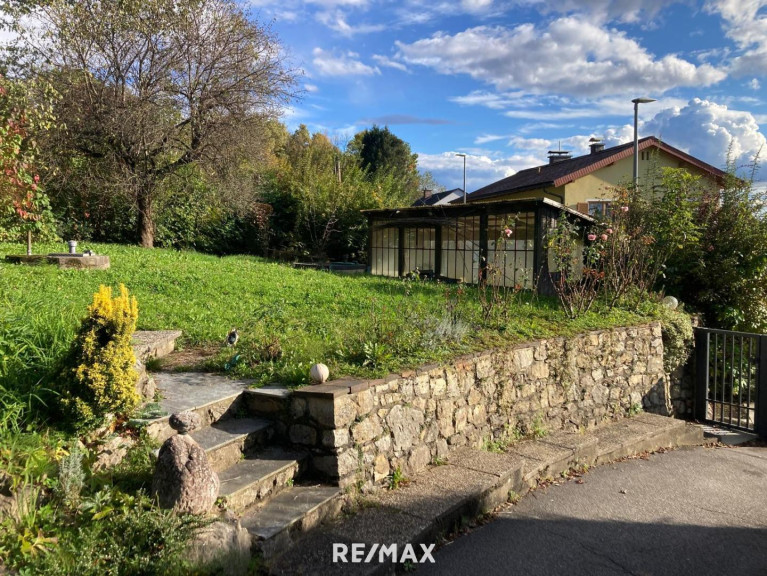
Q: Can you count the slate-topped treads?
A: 4